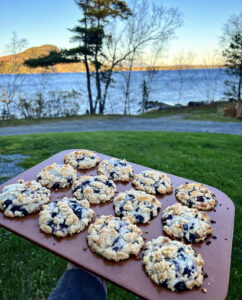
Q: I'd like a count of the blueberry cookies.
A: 12